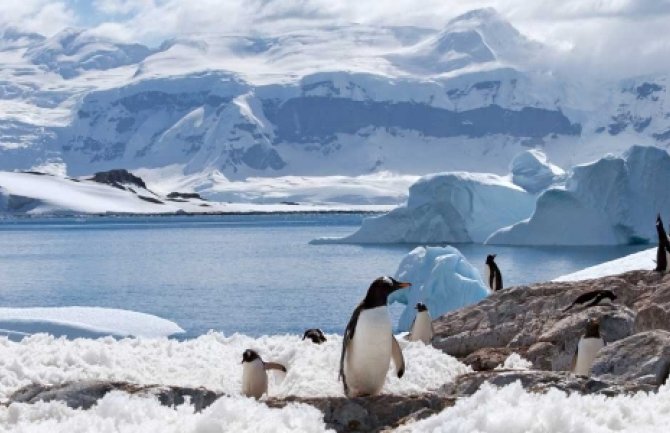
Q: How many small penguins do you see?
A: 7